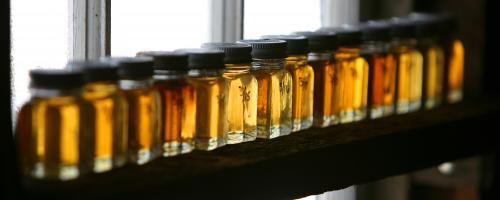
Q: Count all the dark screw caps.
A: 14